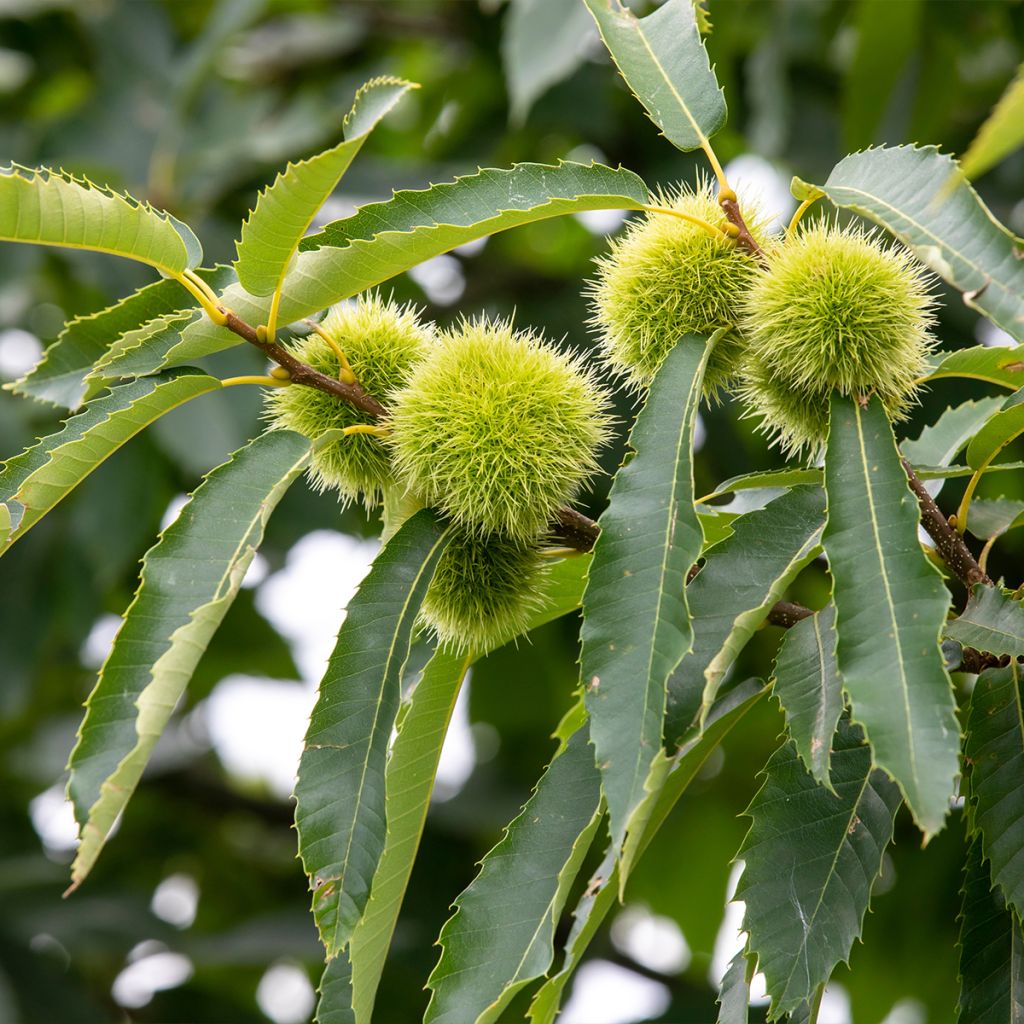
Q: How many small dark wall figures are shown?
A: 0